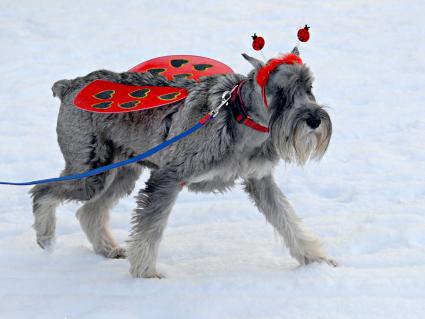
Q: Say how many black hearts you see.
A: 9